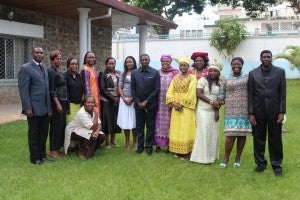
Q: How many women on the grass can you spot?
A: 11